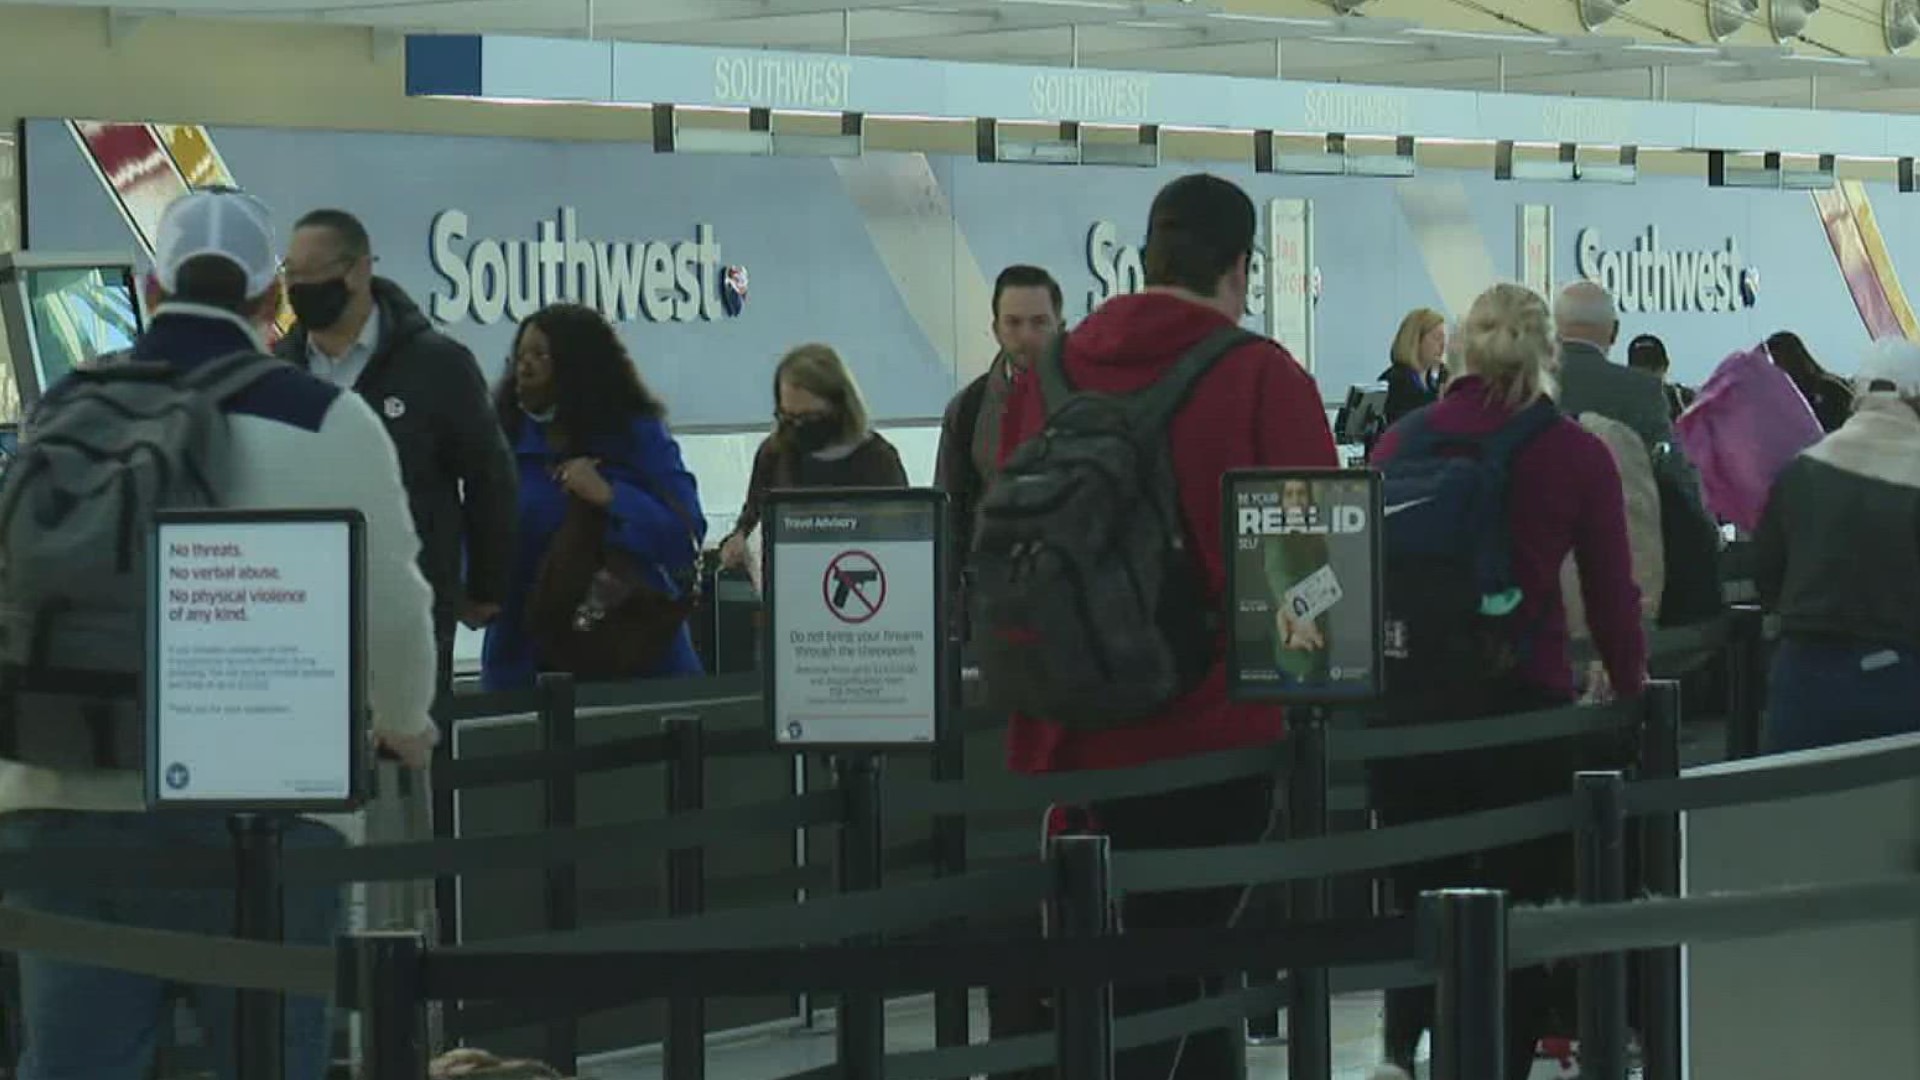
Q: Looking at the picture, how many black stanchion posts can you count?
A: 12